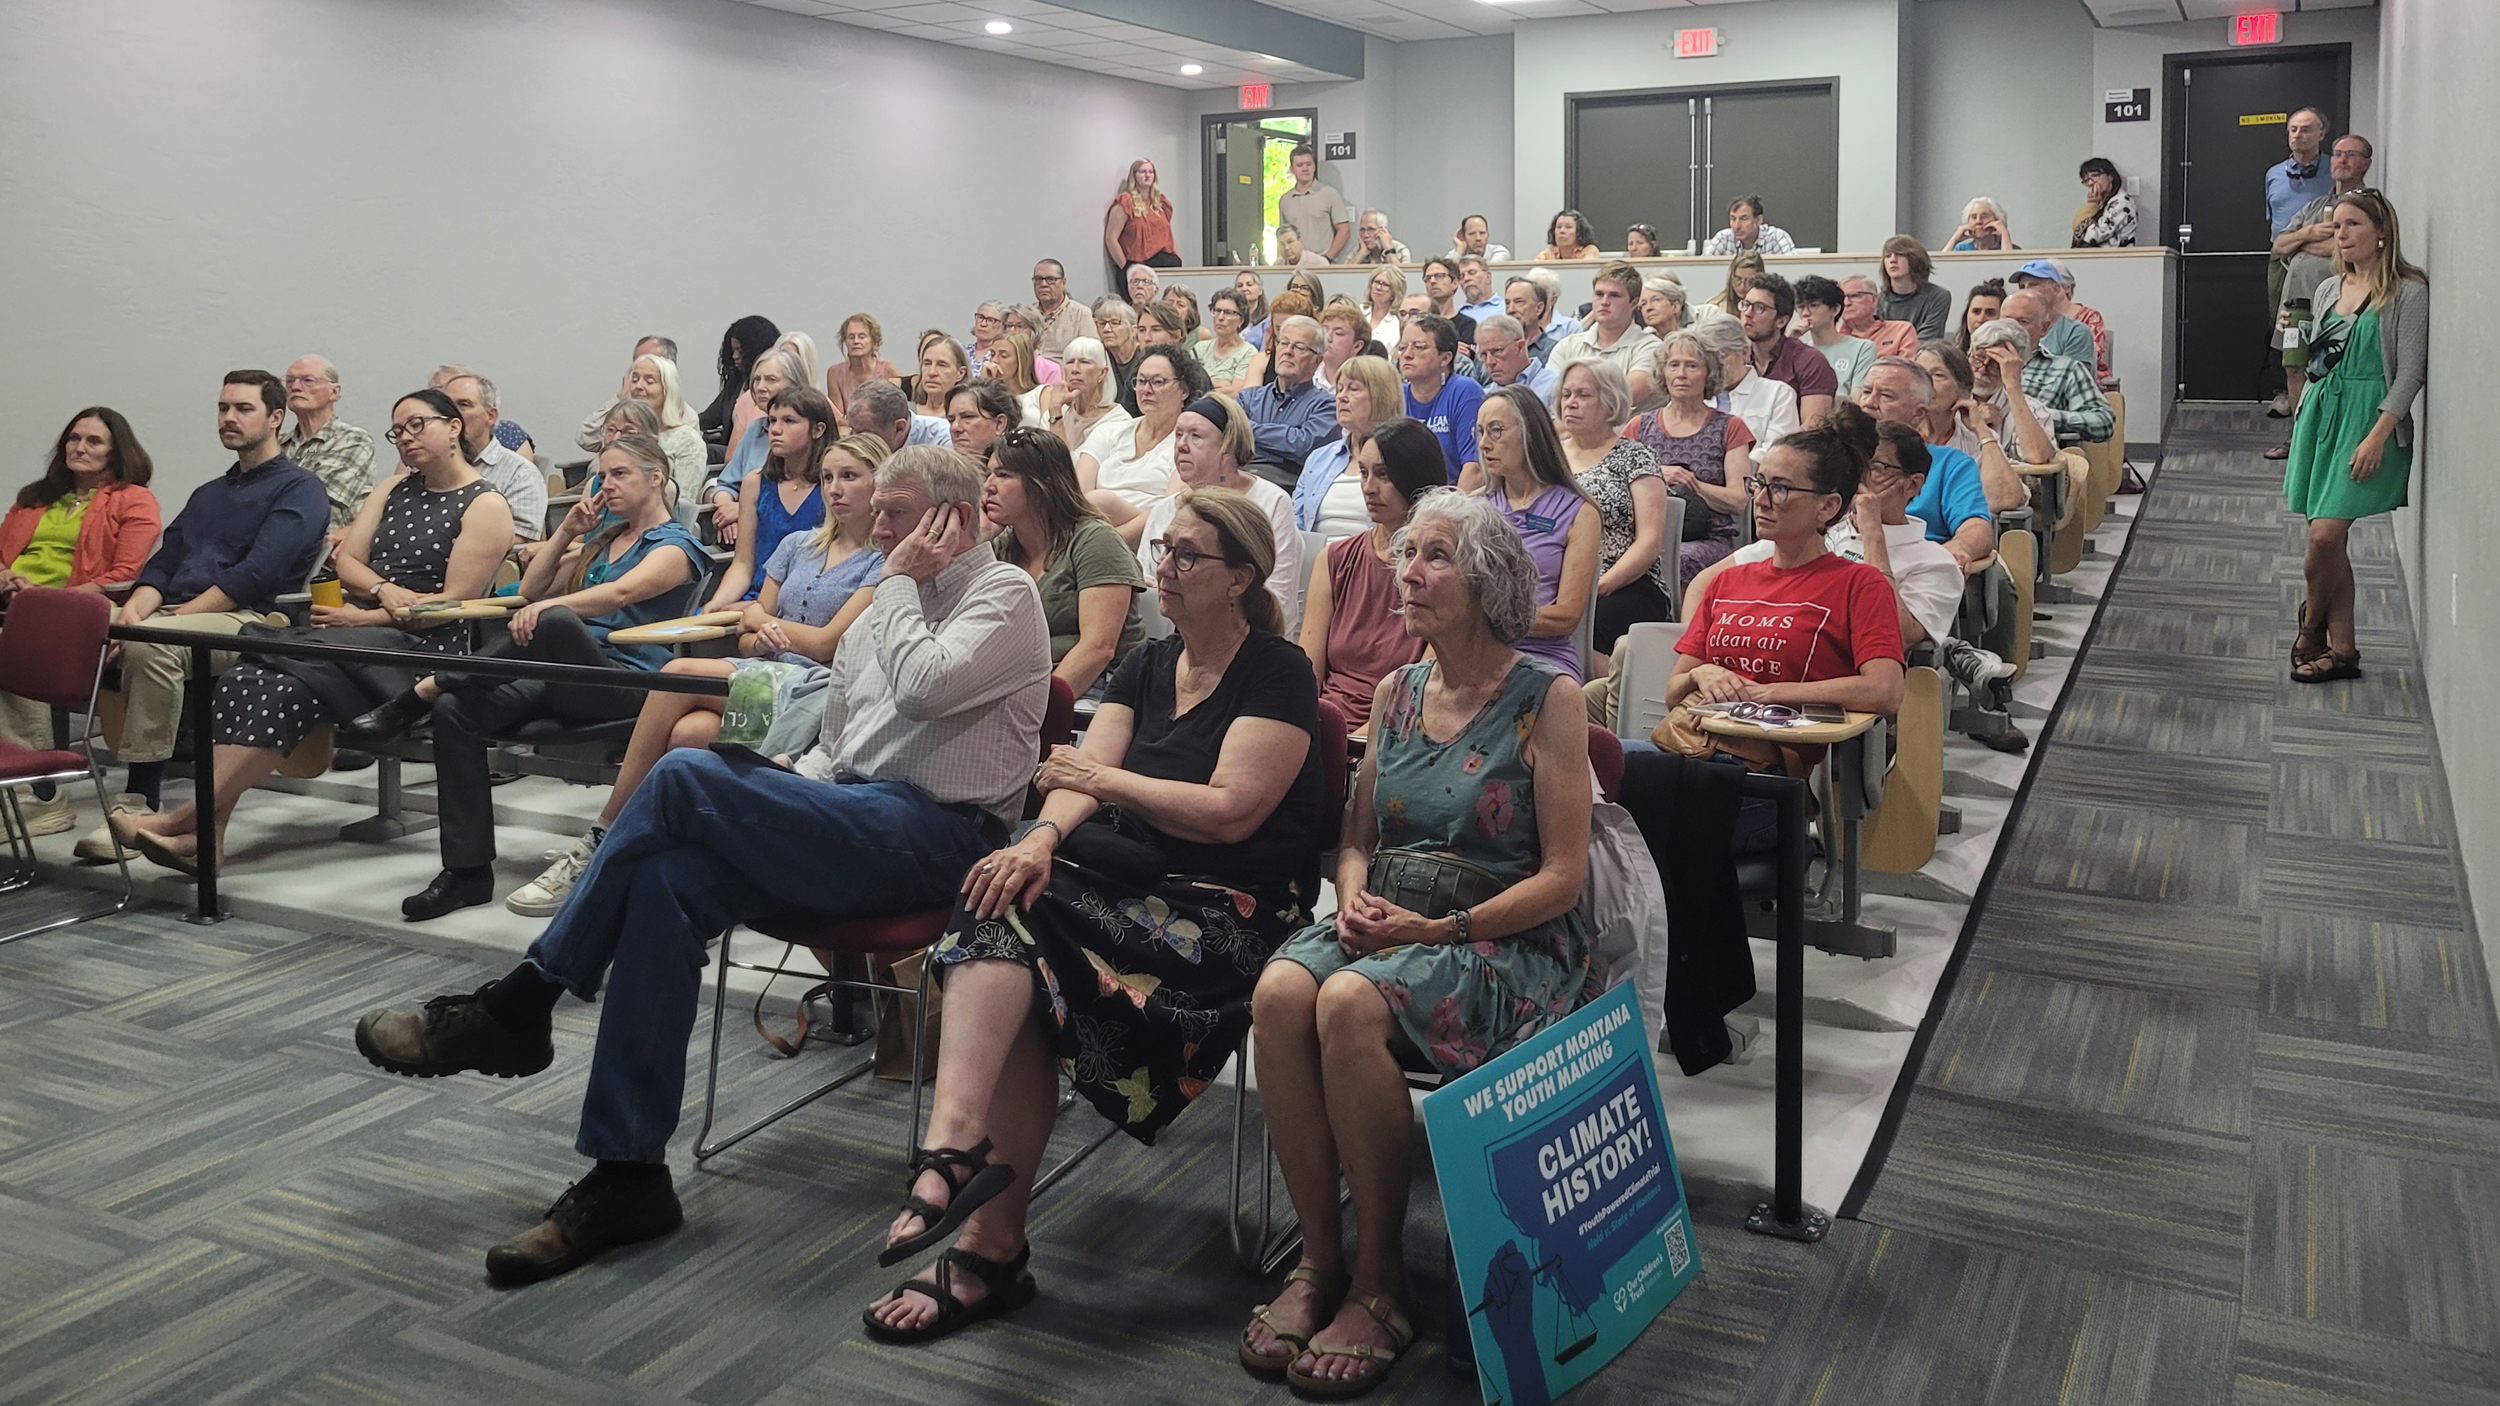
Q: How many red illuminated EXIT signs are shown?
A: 3